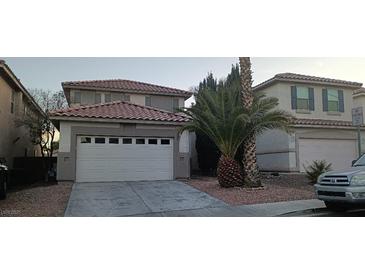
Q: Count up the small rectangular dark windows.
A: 7